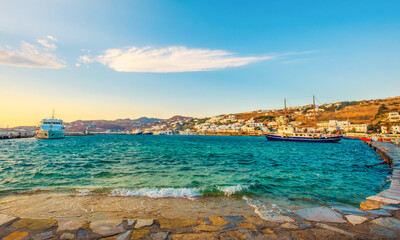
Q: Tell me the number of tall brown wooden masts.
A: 2